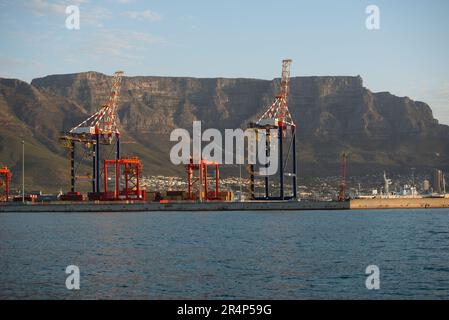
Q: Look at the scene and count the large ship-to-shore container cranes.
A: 2